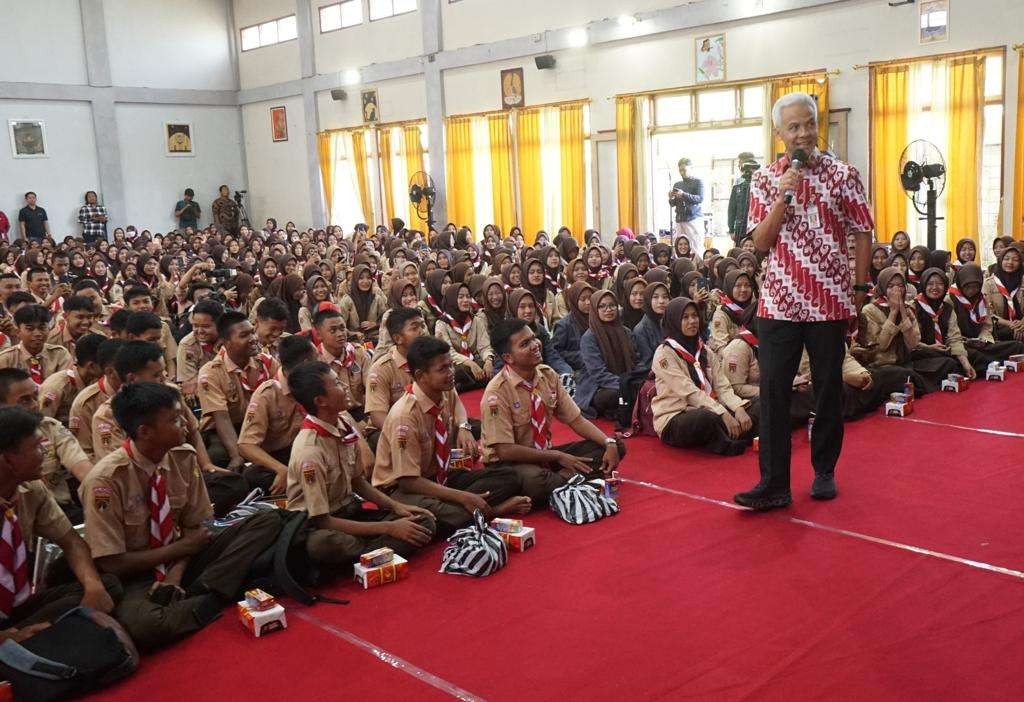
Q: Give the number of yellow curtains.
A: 13